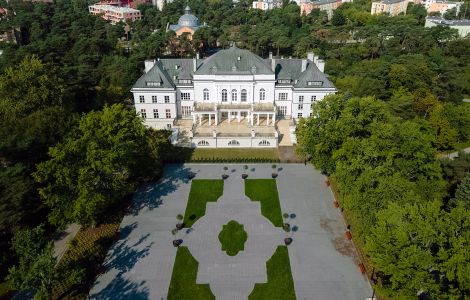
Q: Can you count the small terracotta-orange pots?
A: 4